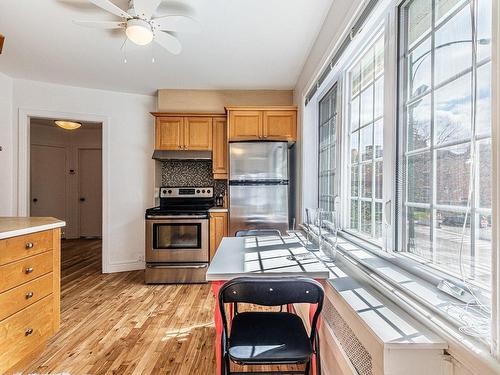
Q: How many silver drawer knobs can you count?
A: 4